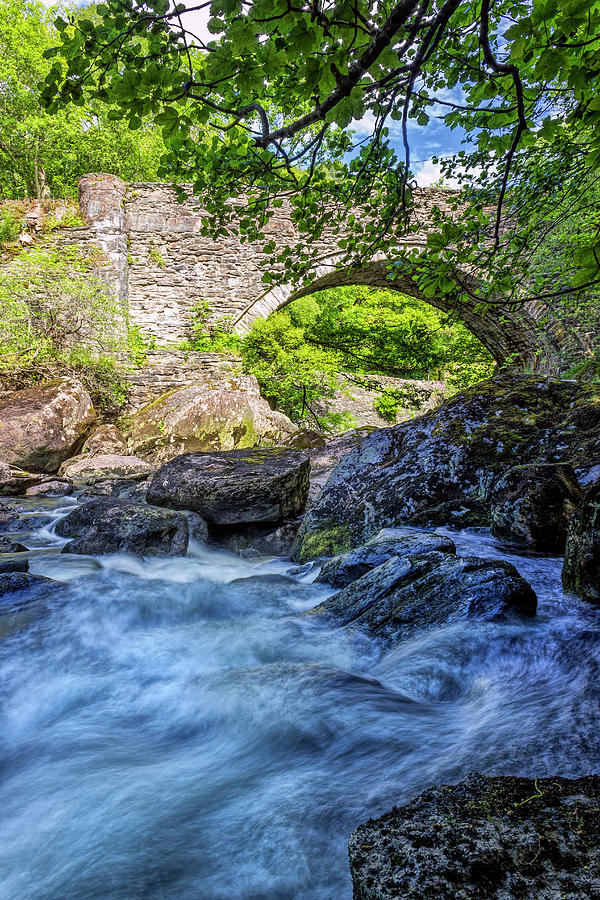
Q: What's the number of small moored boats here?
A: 0